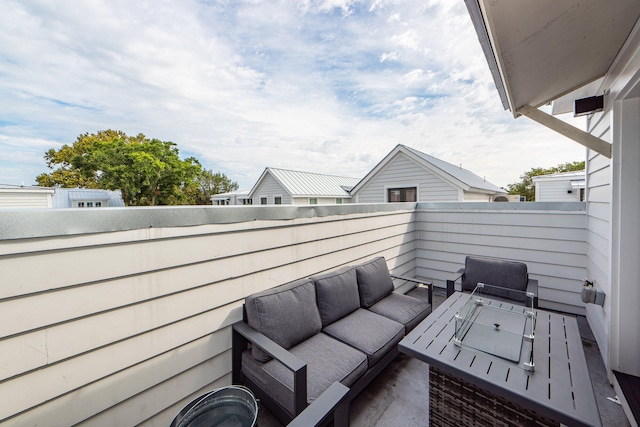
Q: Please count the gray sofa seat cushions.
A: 3